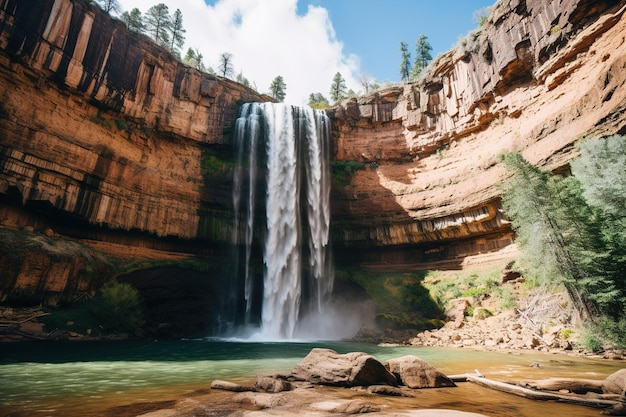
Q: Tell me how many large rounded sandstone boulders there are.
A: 2